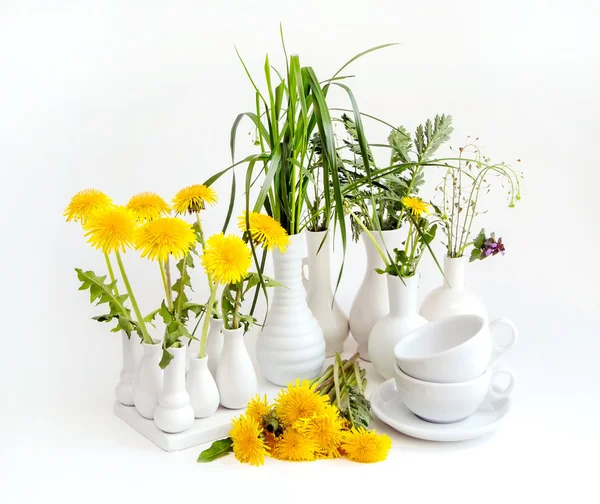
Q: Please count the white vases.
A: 11